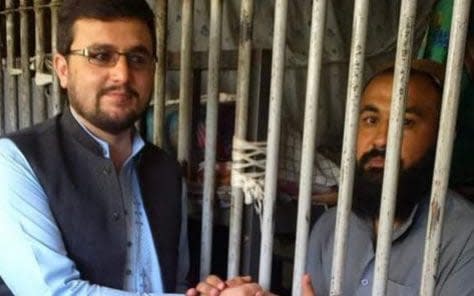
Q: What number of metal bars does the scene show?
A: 13